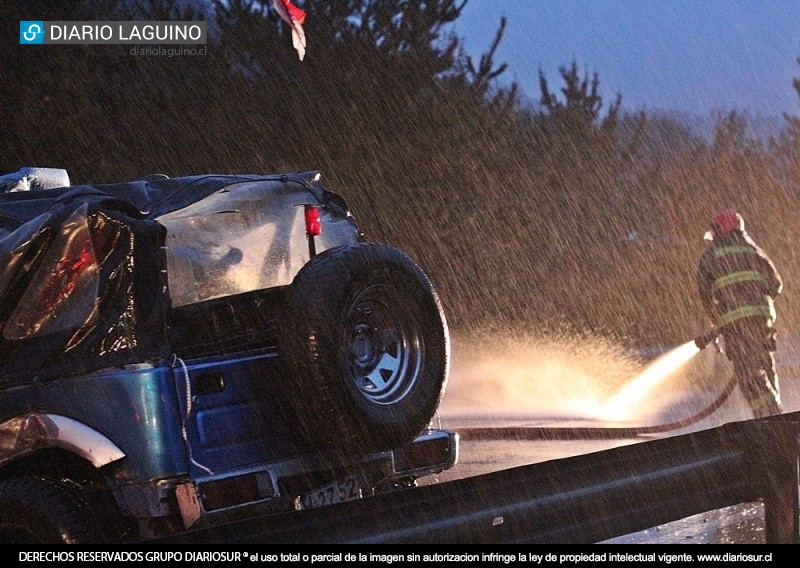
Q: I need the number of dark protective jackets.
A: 1